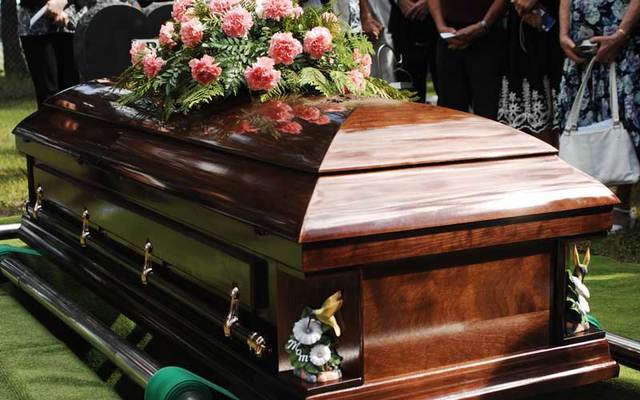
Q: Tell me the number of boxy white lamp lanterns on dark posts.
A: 0